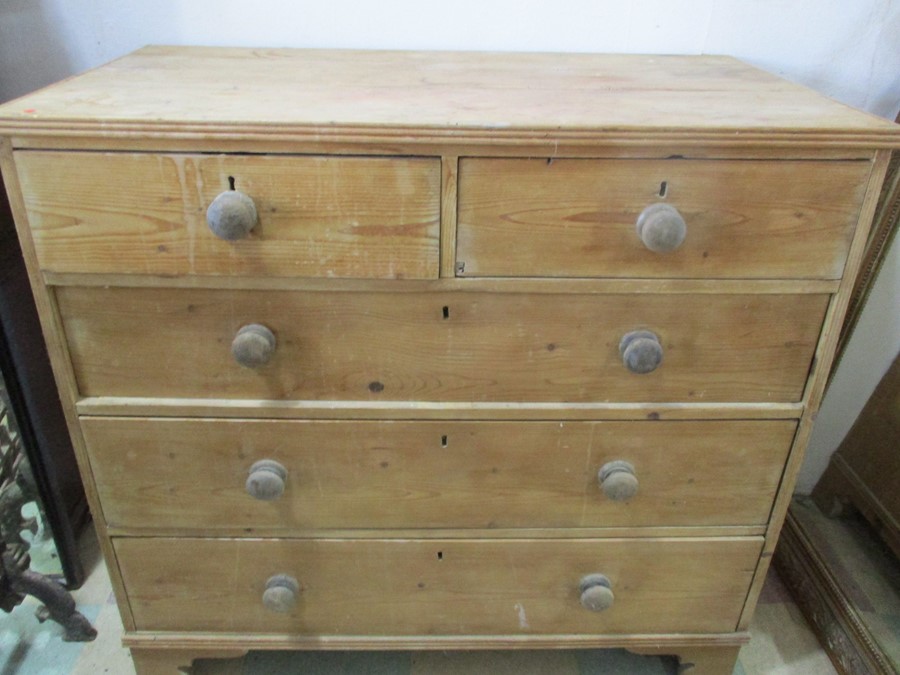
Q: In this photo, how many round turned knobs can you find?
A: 8